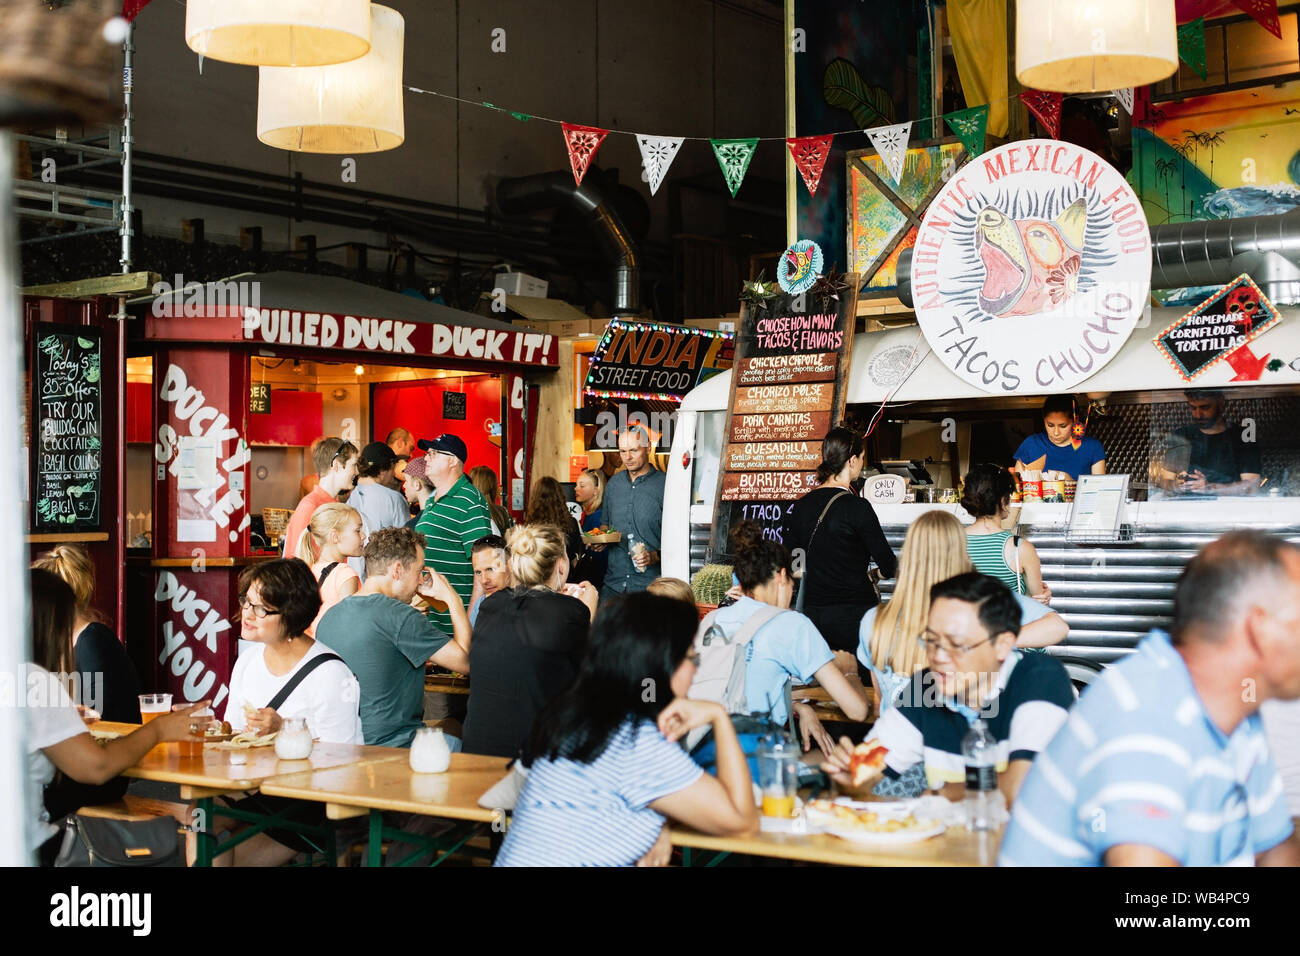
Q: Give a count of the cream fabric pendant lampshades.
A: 3